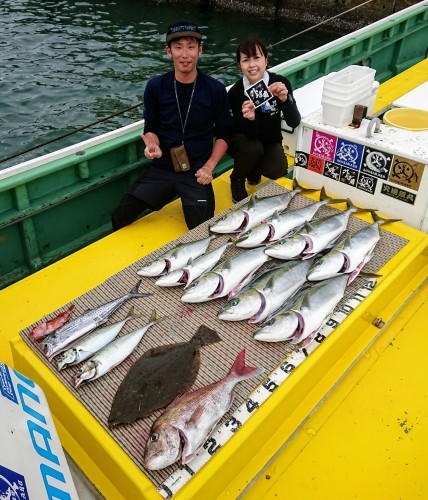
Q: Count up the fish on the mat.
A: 15